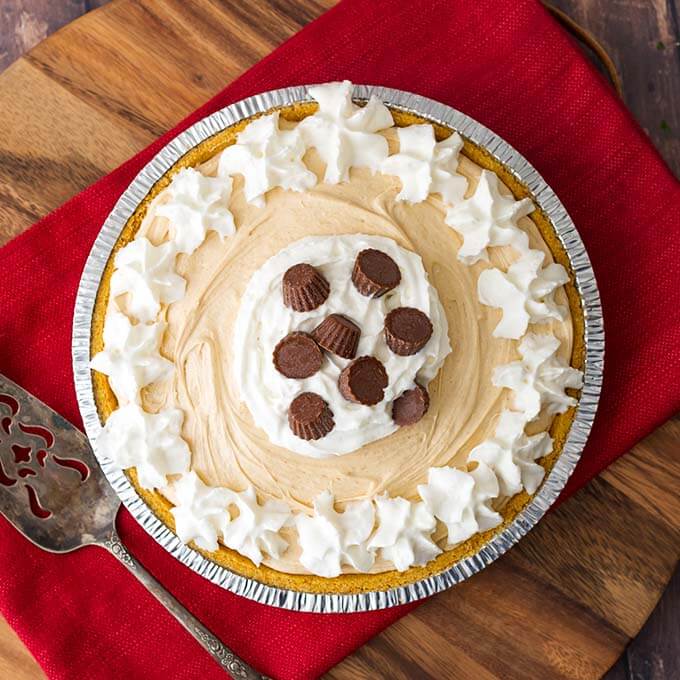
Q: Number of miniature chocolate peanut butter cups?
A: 8